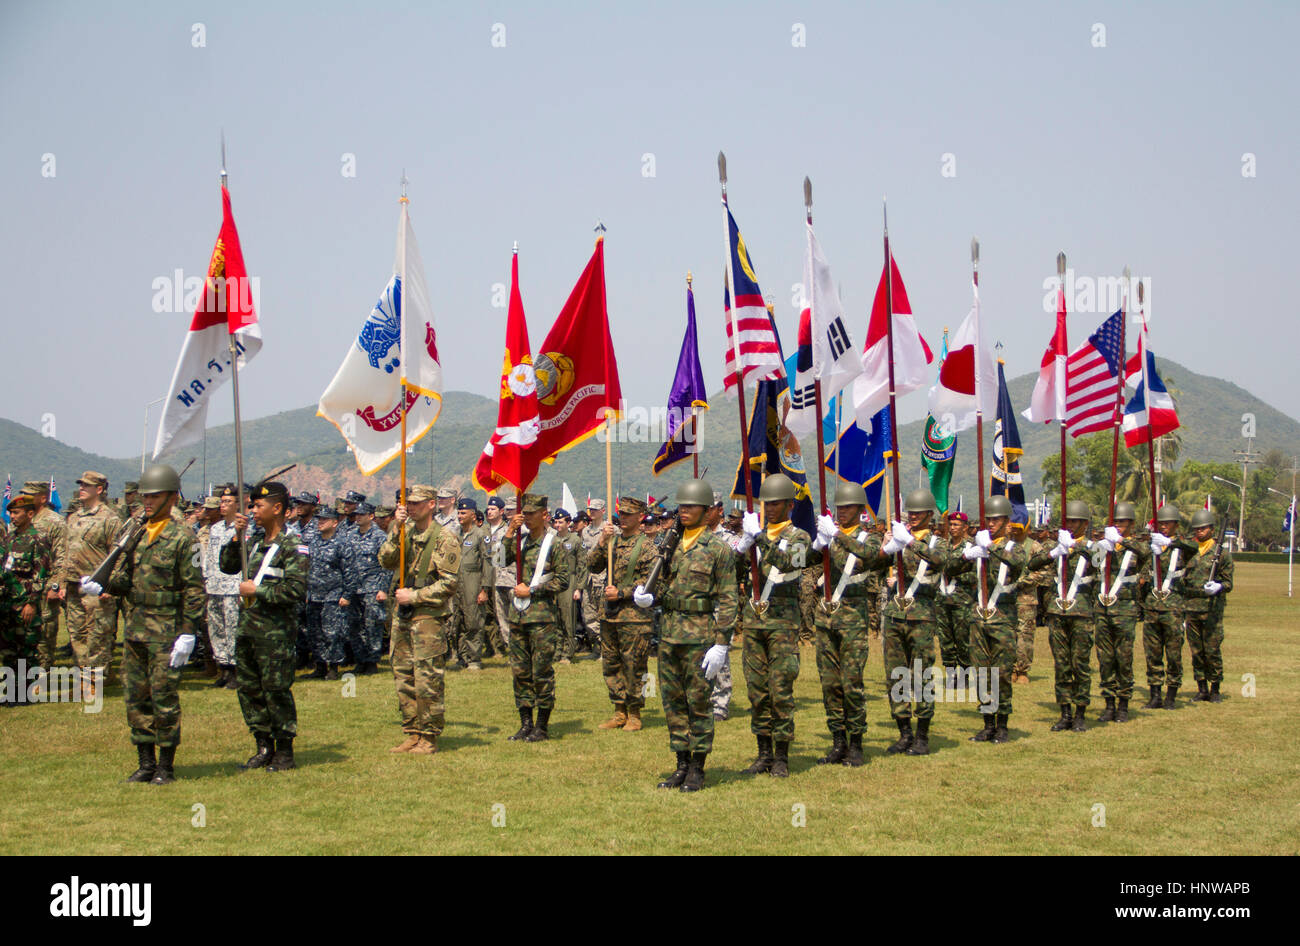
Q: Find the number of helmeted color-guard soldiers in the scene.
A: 10